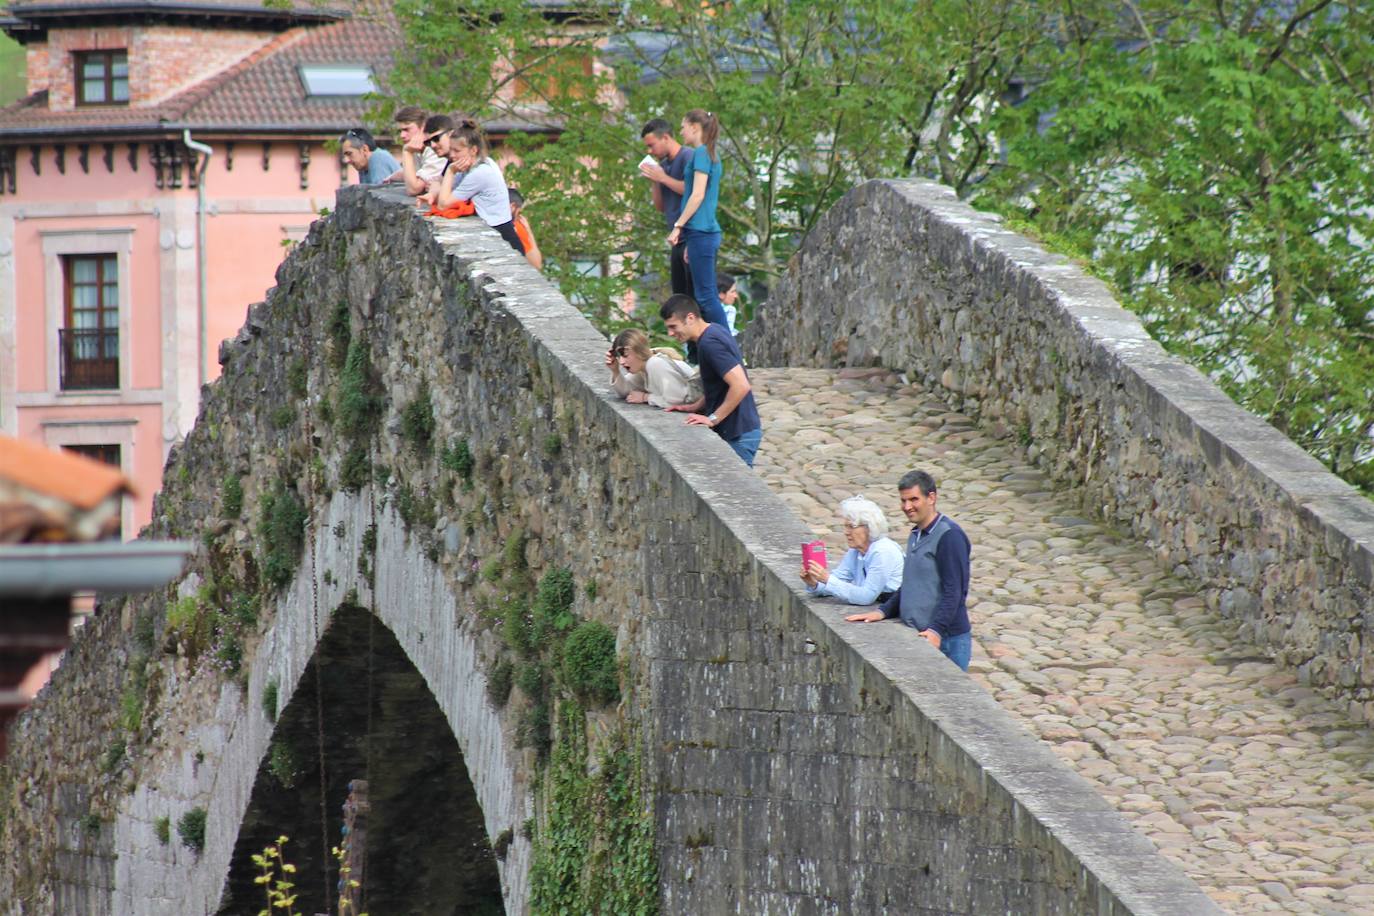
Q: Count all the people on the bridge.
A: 12